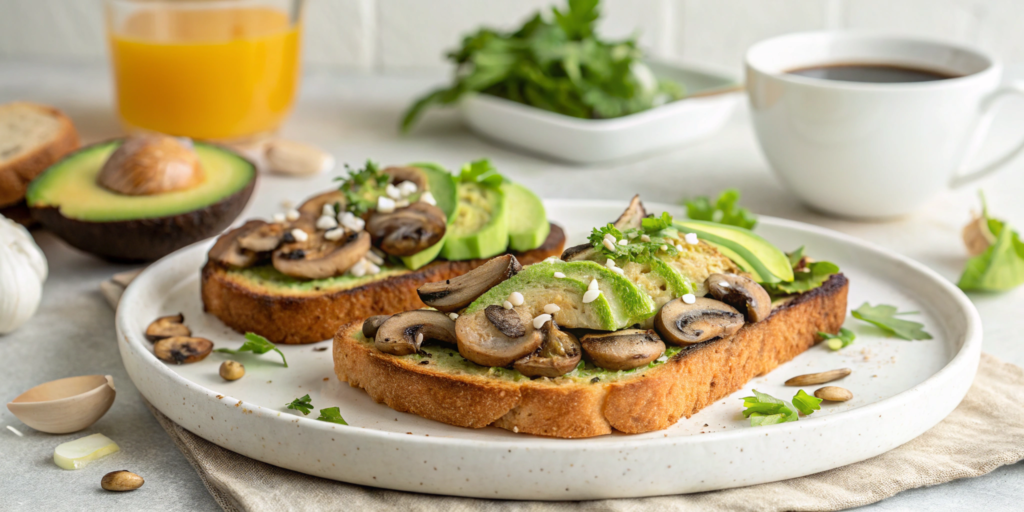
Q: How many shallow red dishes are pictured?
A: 0